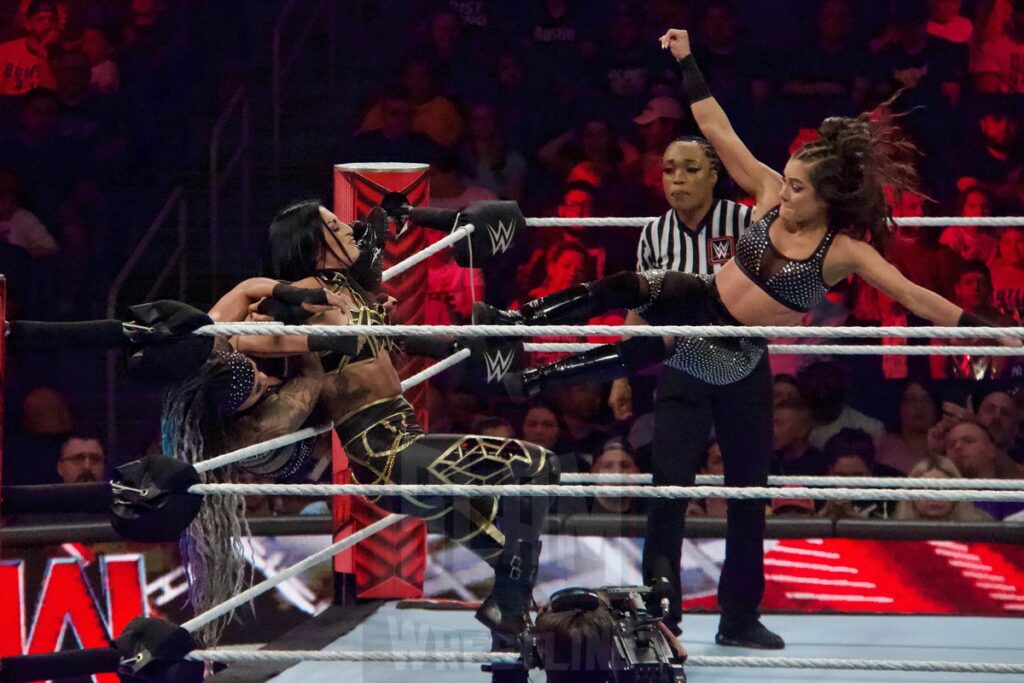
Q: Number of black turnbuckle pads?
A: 5